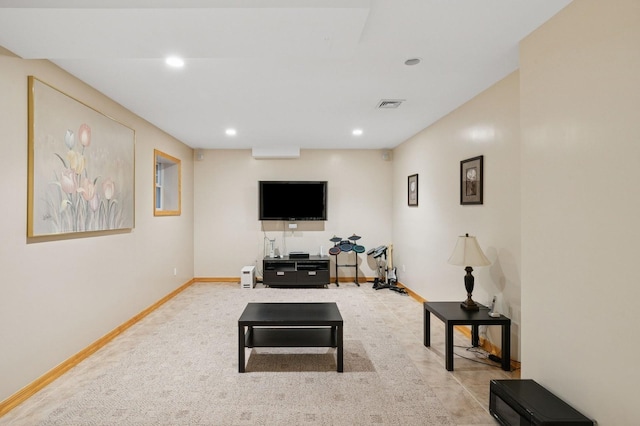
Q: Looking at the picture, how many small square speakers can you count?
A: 2